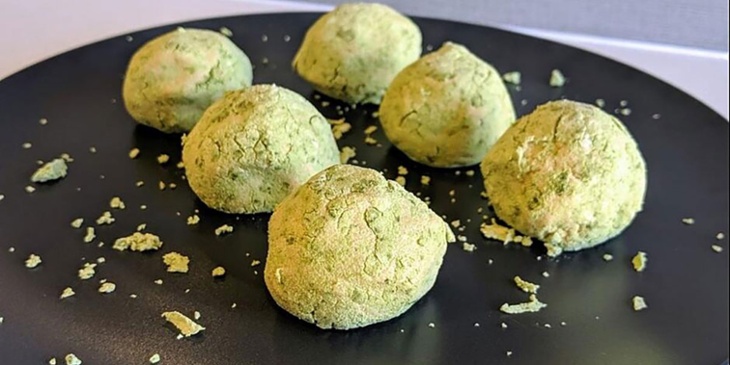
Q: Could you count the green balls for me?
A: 6